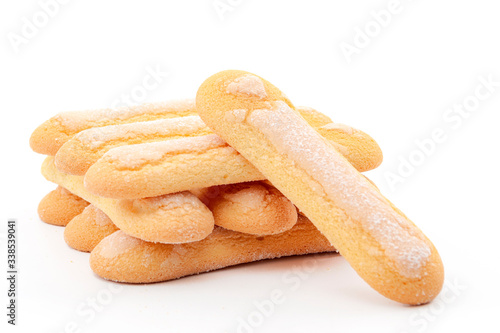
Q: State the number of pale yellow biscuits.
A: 9